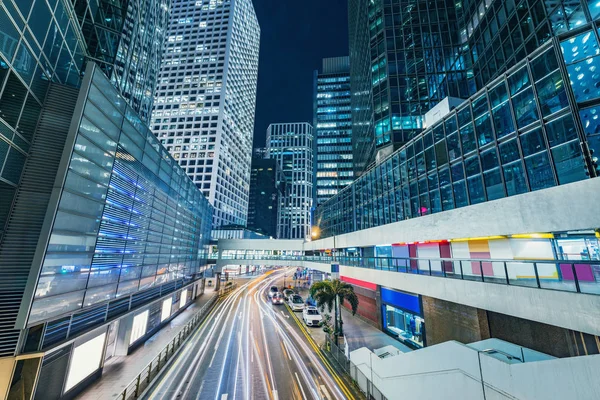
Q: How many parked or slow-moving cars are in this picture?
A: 5